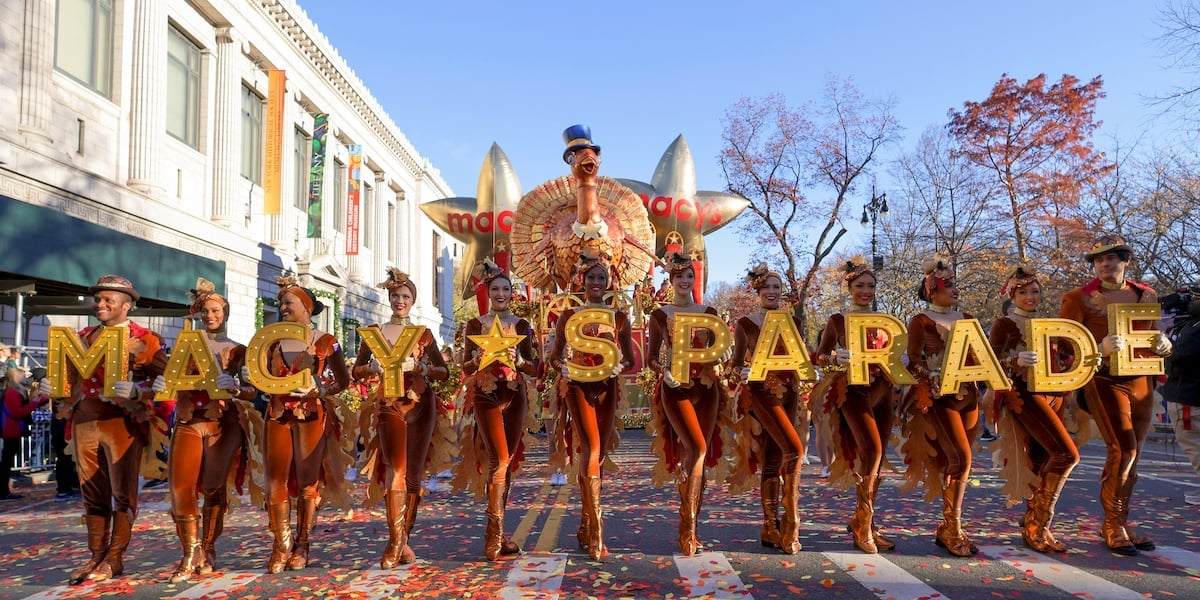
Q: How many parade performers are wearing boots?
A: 12